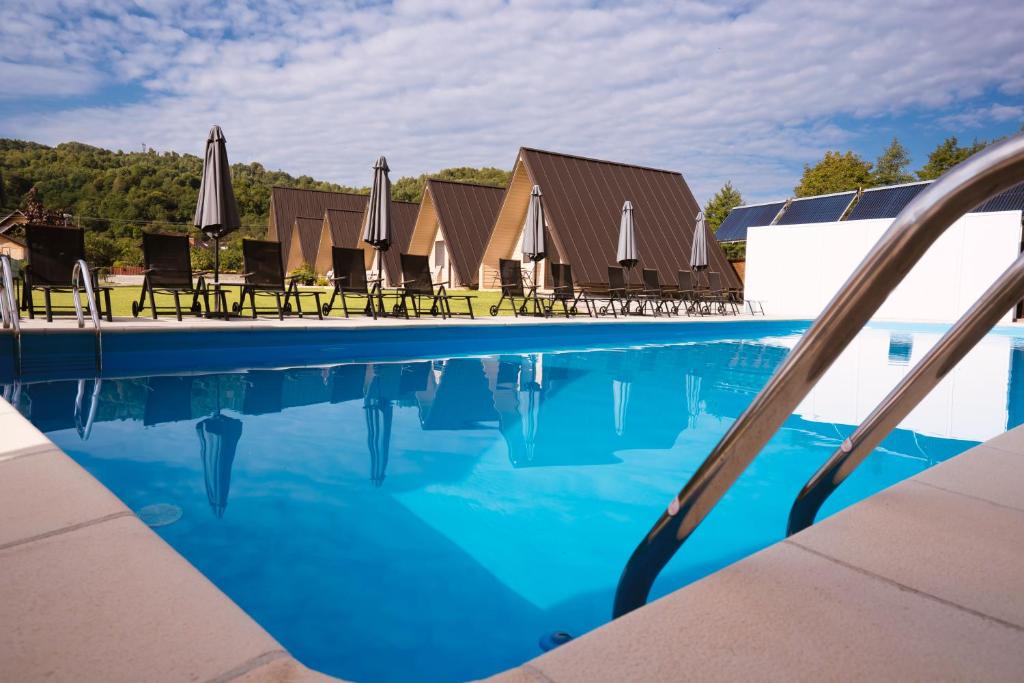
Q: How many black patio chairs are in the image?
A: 11